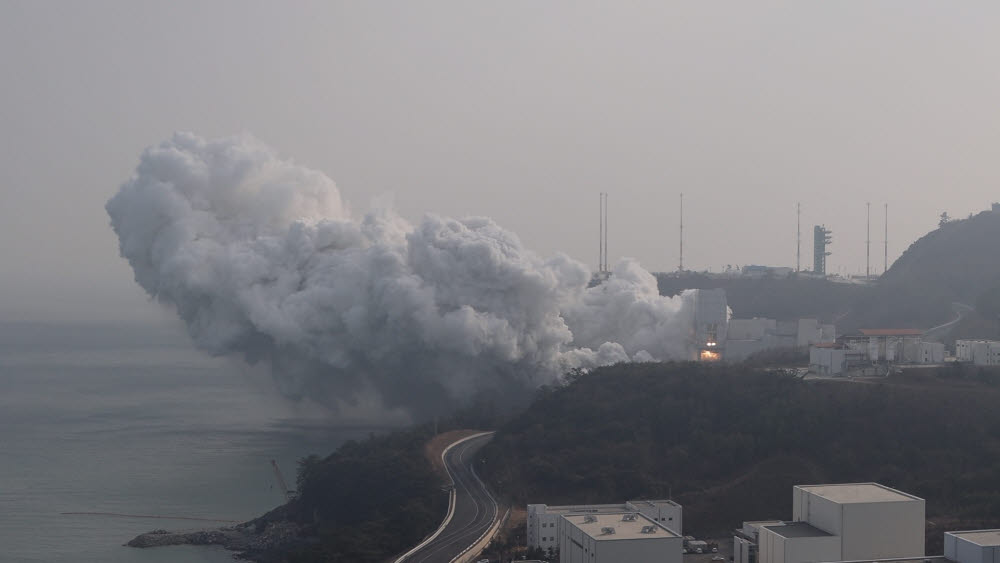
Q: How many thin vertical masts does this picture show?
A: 6